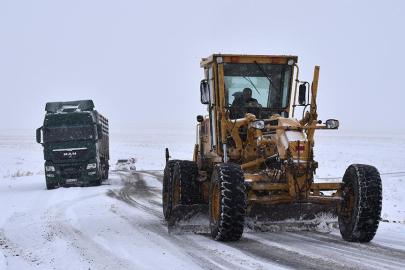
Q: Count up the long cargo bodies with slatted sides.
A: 1